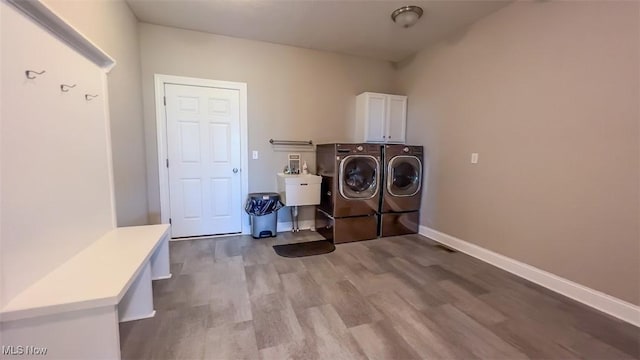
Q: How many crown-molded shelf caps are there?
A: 1